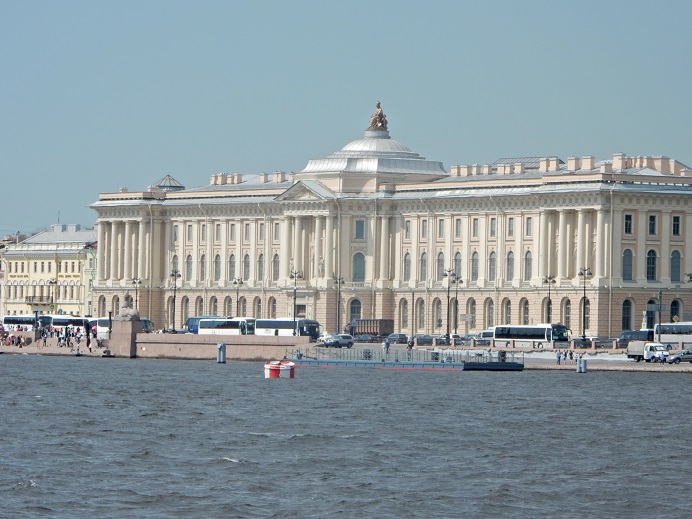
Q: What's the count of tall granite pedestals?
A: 1